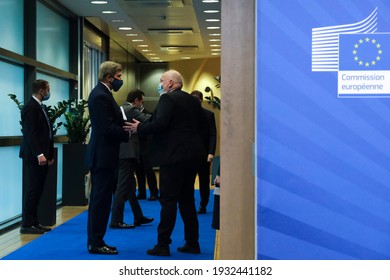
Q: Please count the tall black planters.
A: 2